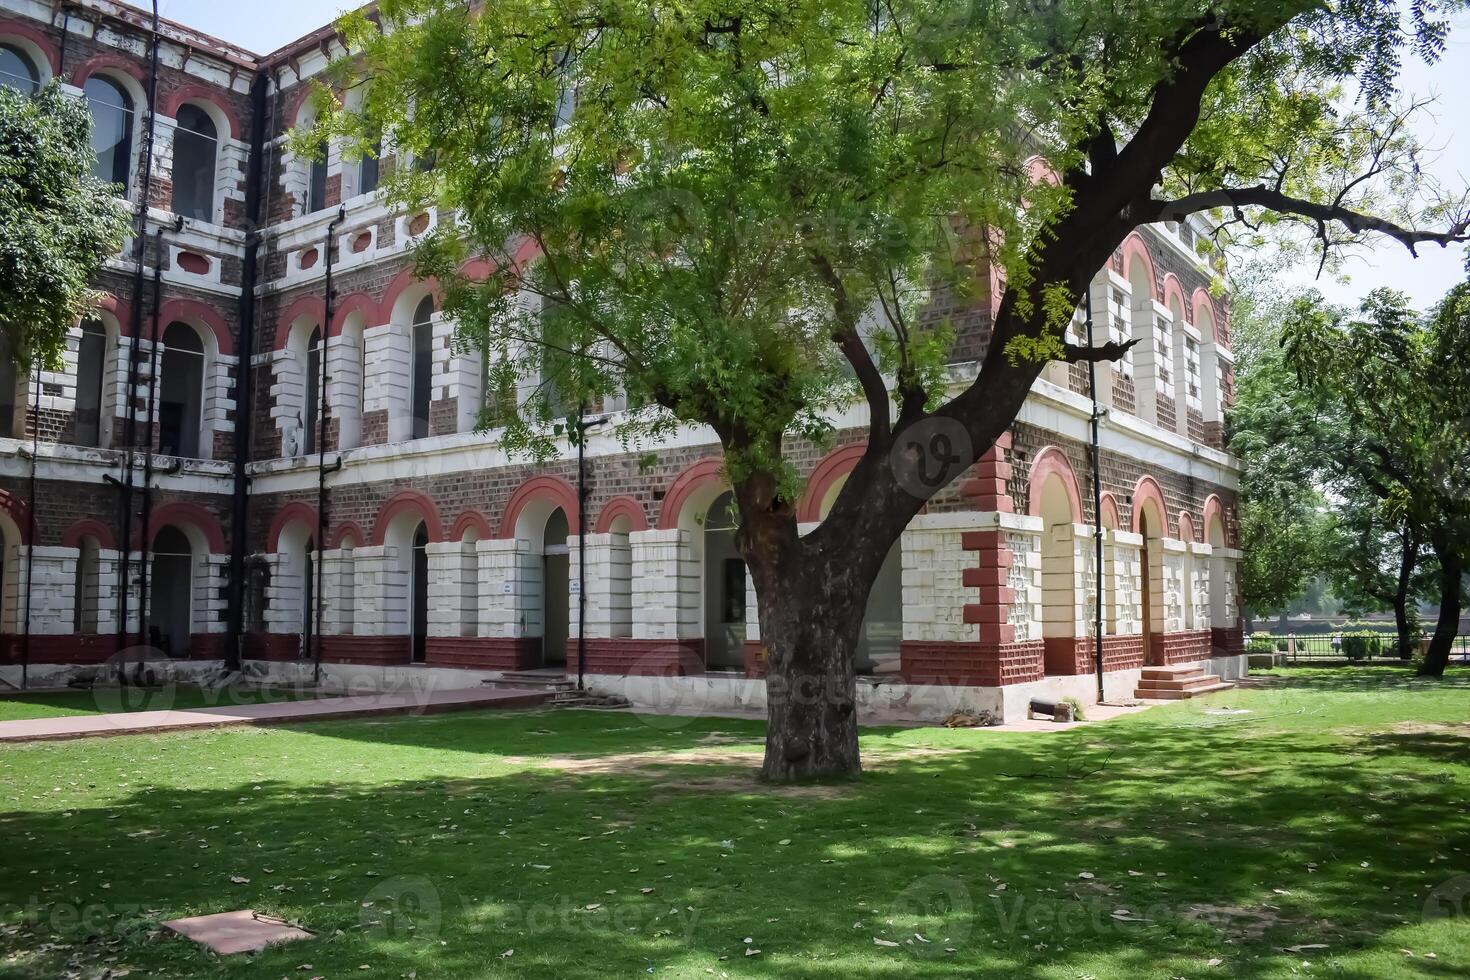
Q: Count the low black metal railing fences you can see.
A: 1